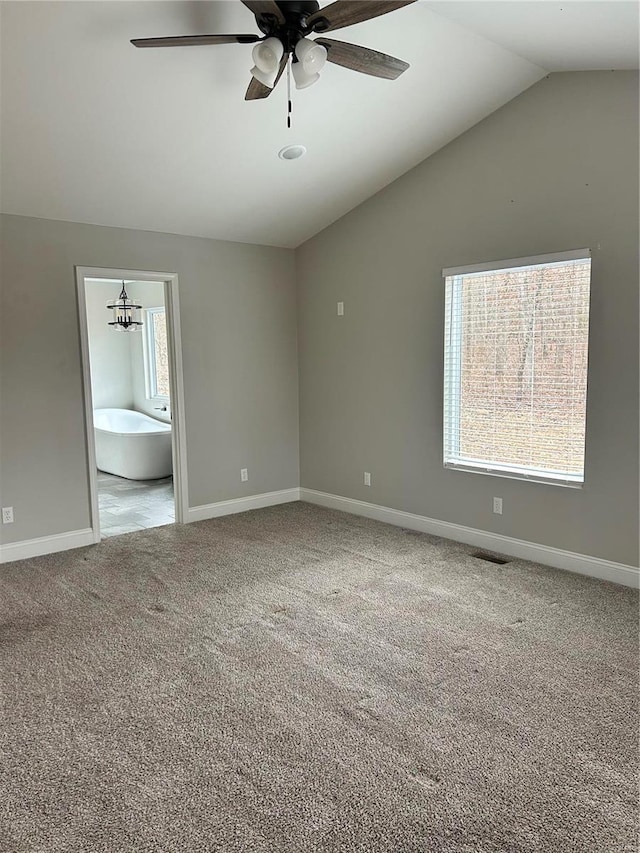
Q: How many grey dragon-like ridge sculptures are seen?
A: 0